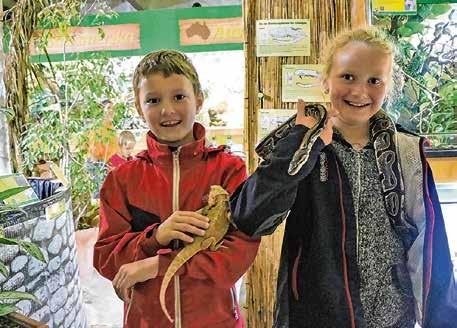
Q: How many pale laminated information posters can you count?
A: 3